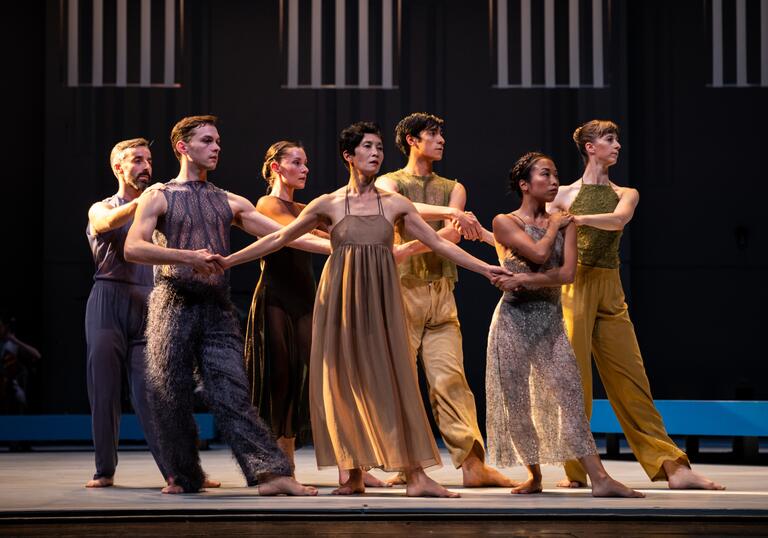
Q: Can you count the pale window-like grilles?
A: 4